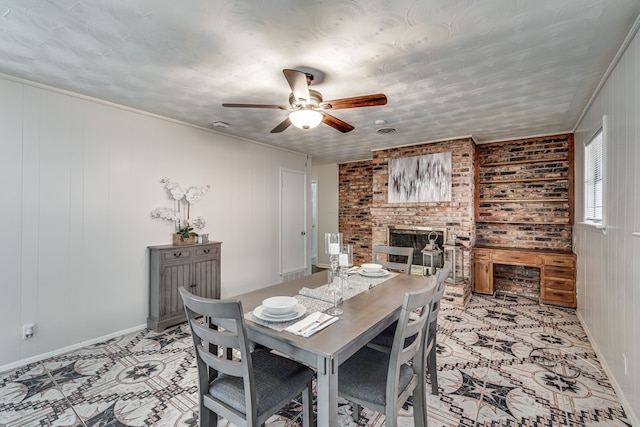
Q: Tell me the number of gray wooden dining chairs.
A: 4